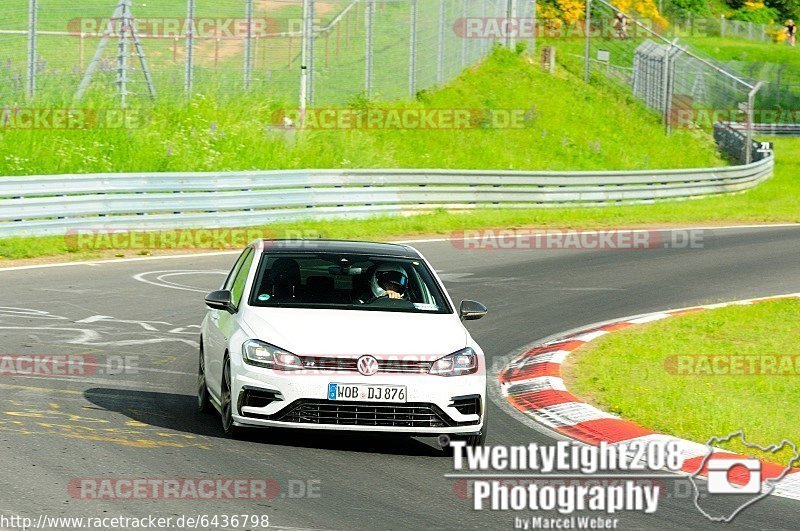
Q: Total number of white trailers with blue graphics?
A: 0